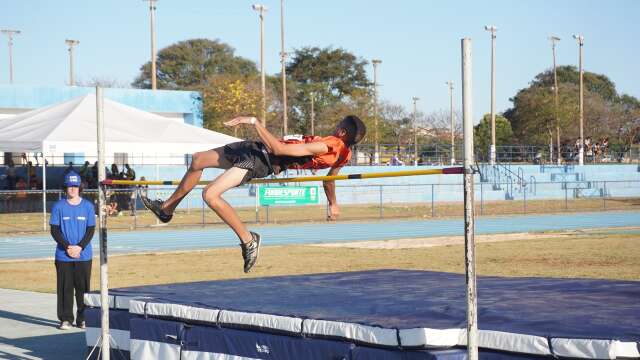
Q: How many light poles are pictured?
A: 12